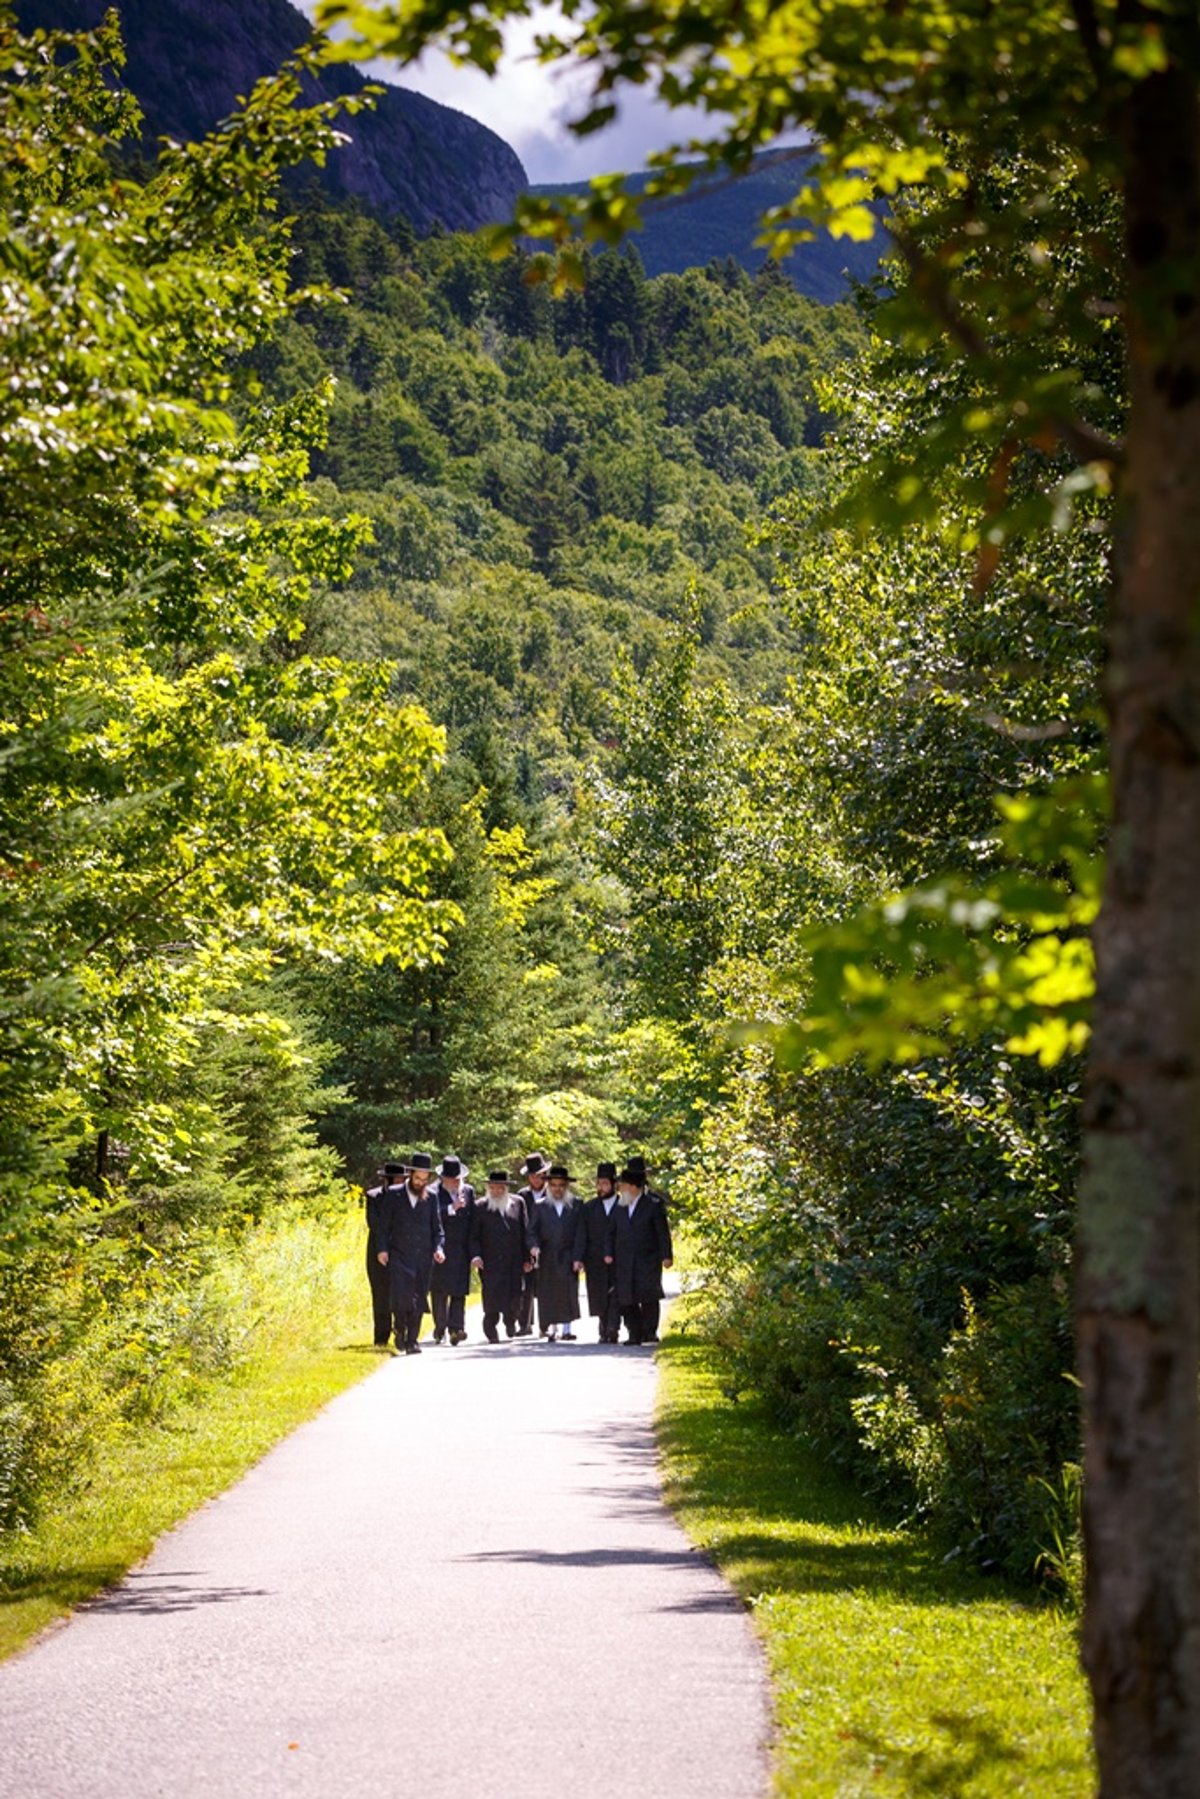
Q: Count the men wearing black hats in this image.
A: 9